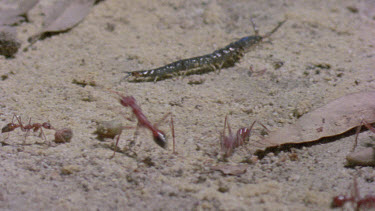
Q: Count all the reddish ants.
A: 5